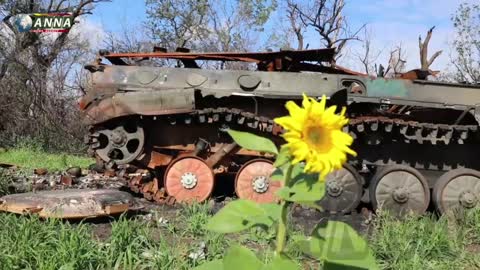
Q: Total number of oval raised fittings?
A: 3